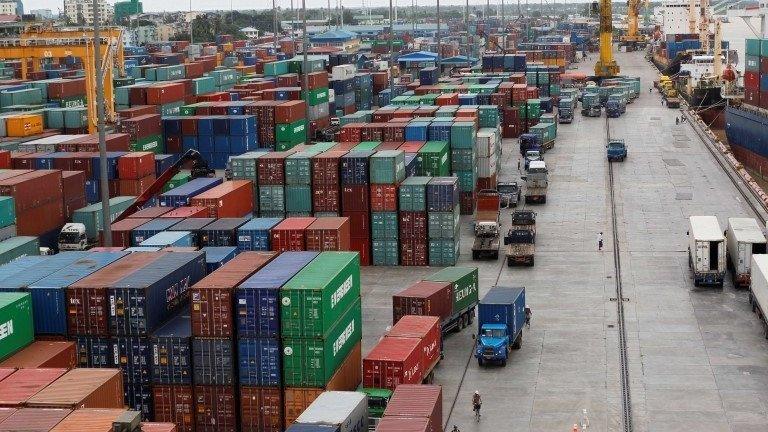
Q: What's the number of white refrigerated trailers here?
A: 3